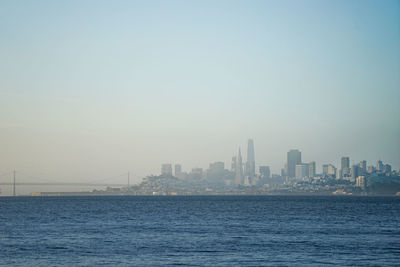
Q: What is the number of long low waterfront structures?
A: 1